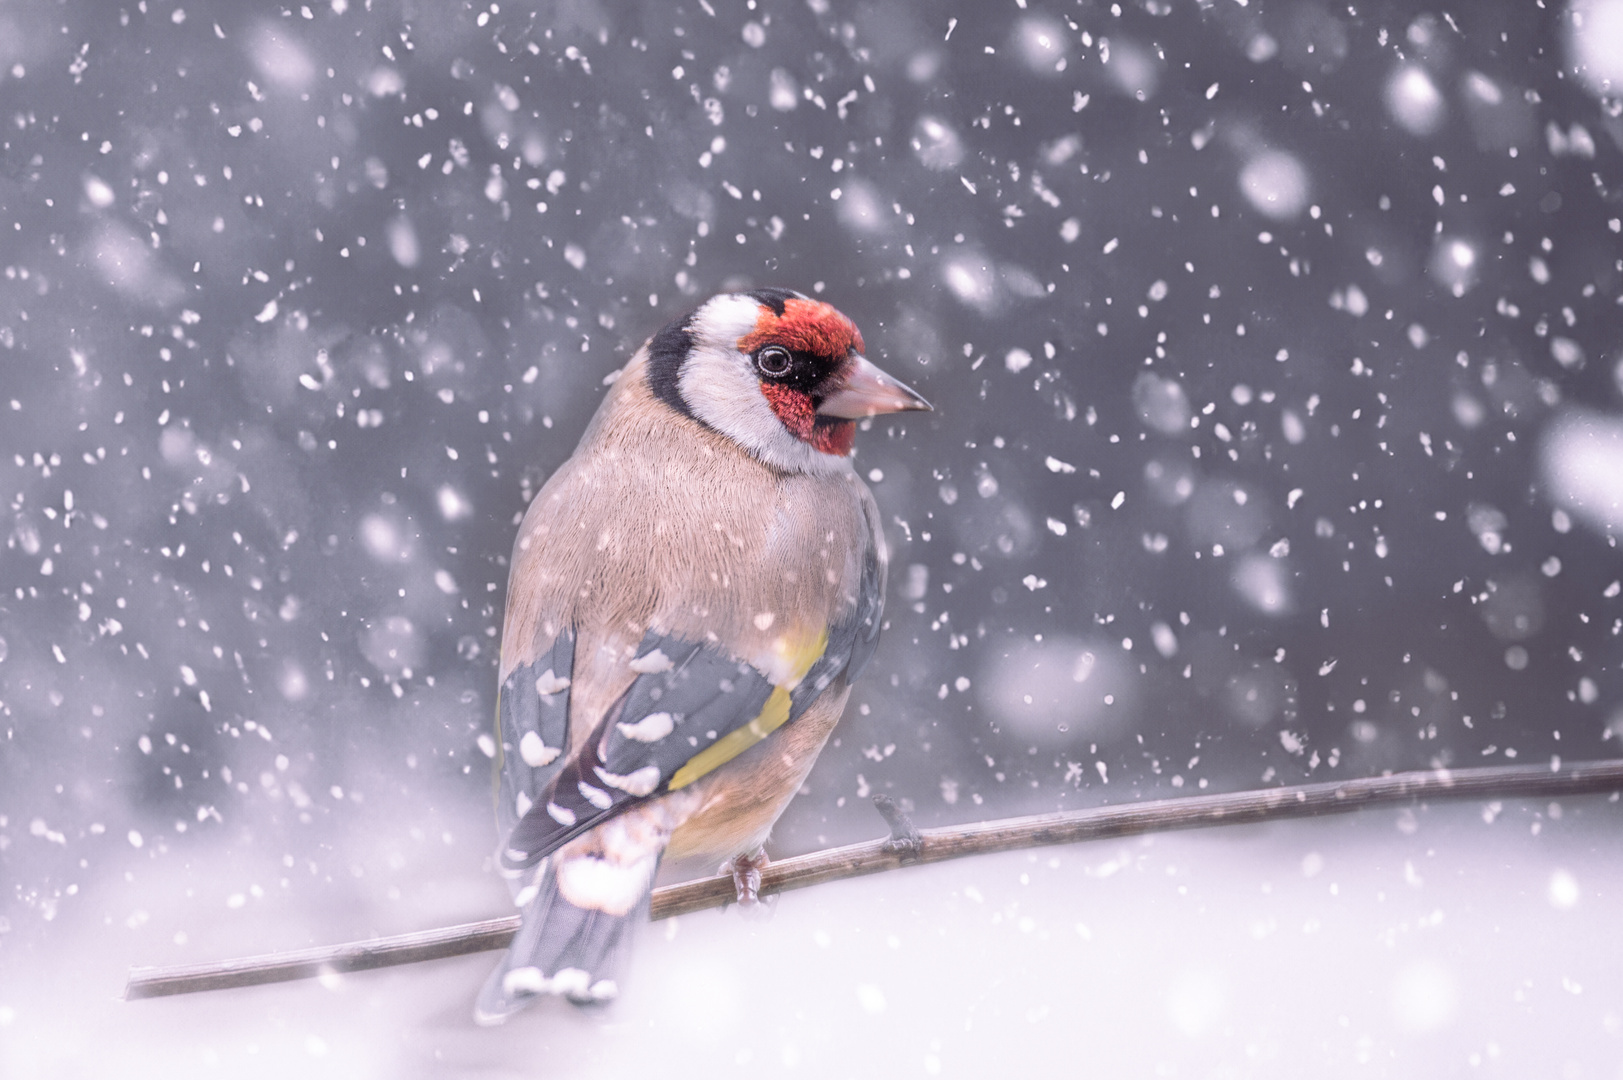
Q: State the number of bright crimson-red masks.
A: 1